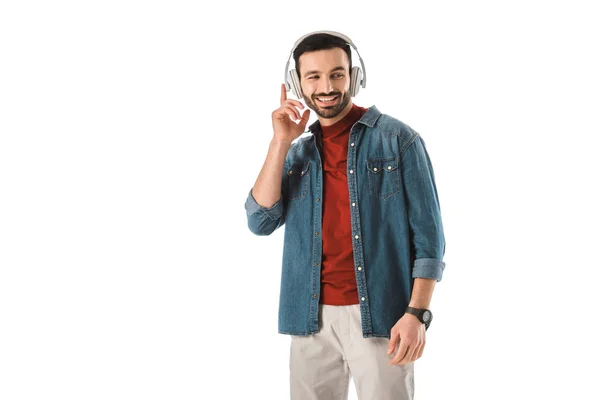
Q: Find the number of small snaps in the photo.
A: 14